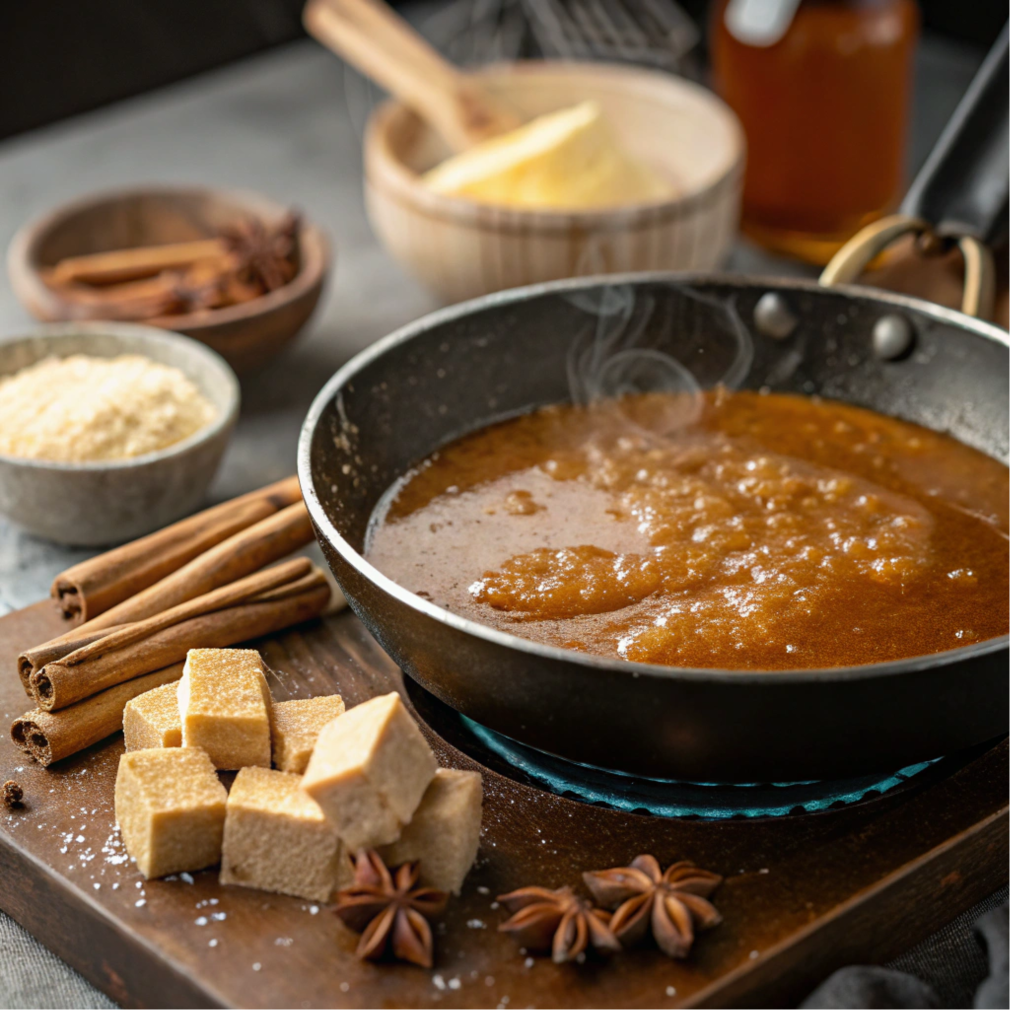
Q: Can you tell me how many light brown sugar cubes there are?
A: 7